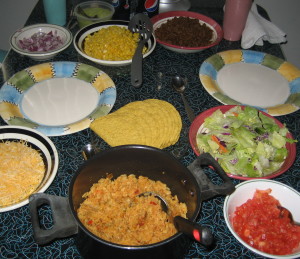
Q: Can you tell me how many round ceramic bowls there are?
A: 6